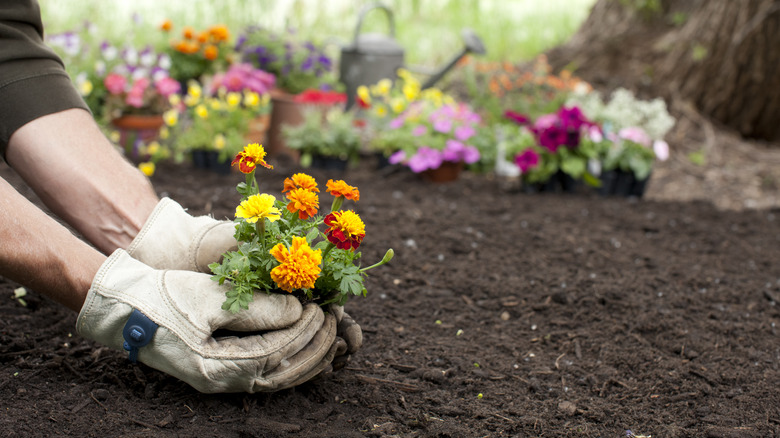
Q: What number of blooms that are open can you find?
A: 7